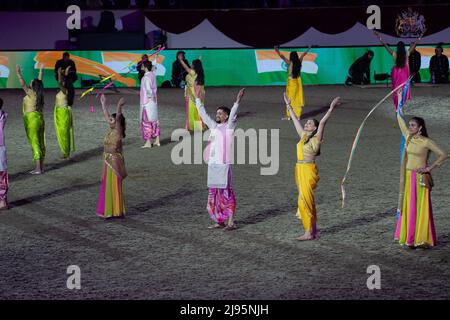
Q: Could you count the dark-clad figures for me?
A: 6